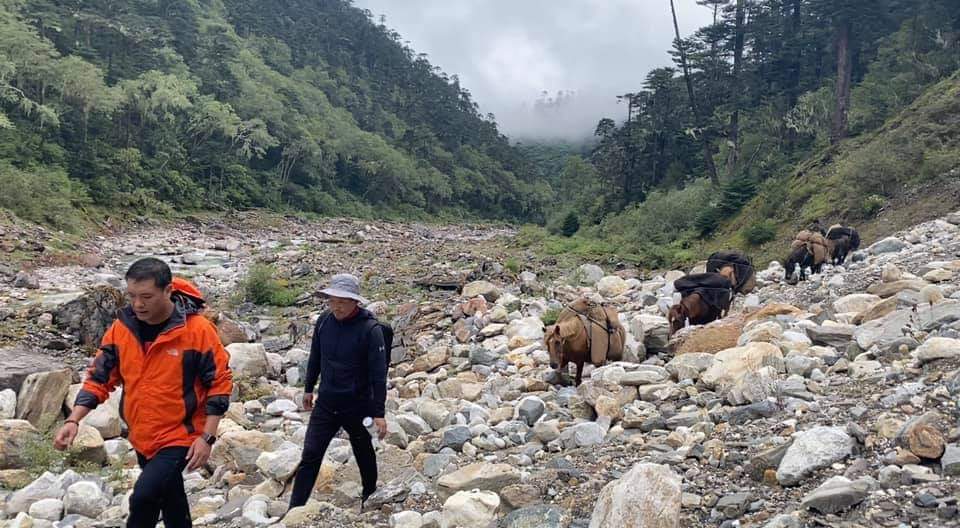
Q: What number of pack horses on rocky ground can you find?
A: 5